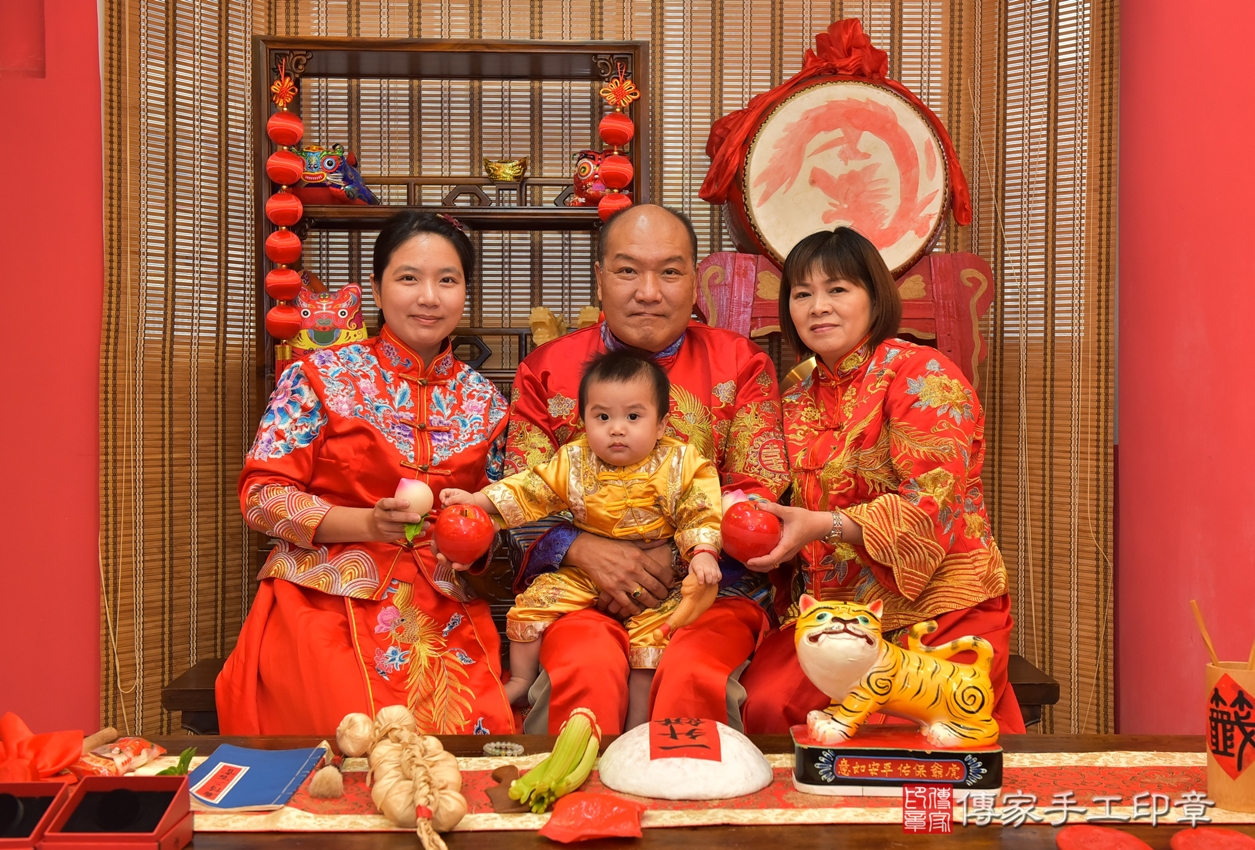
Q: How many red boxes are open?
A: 2